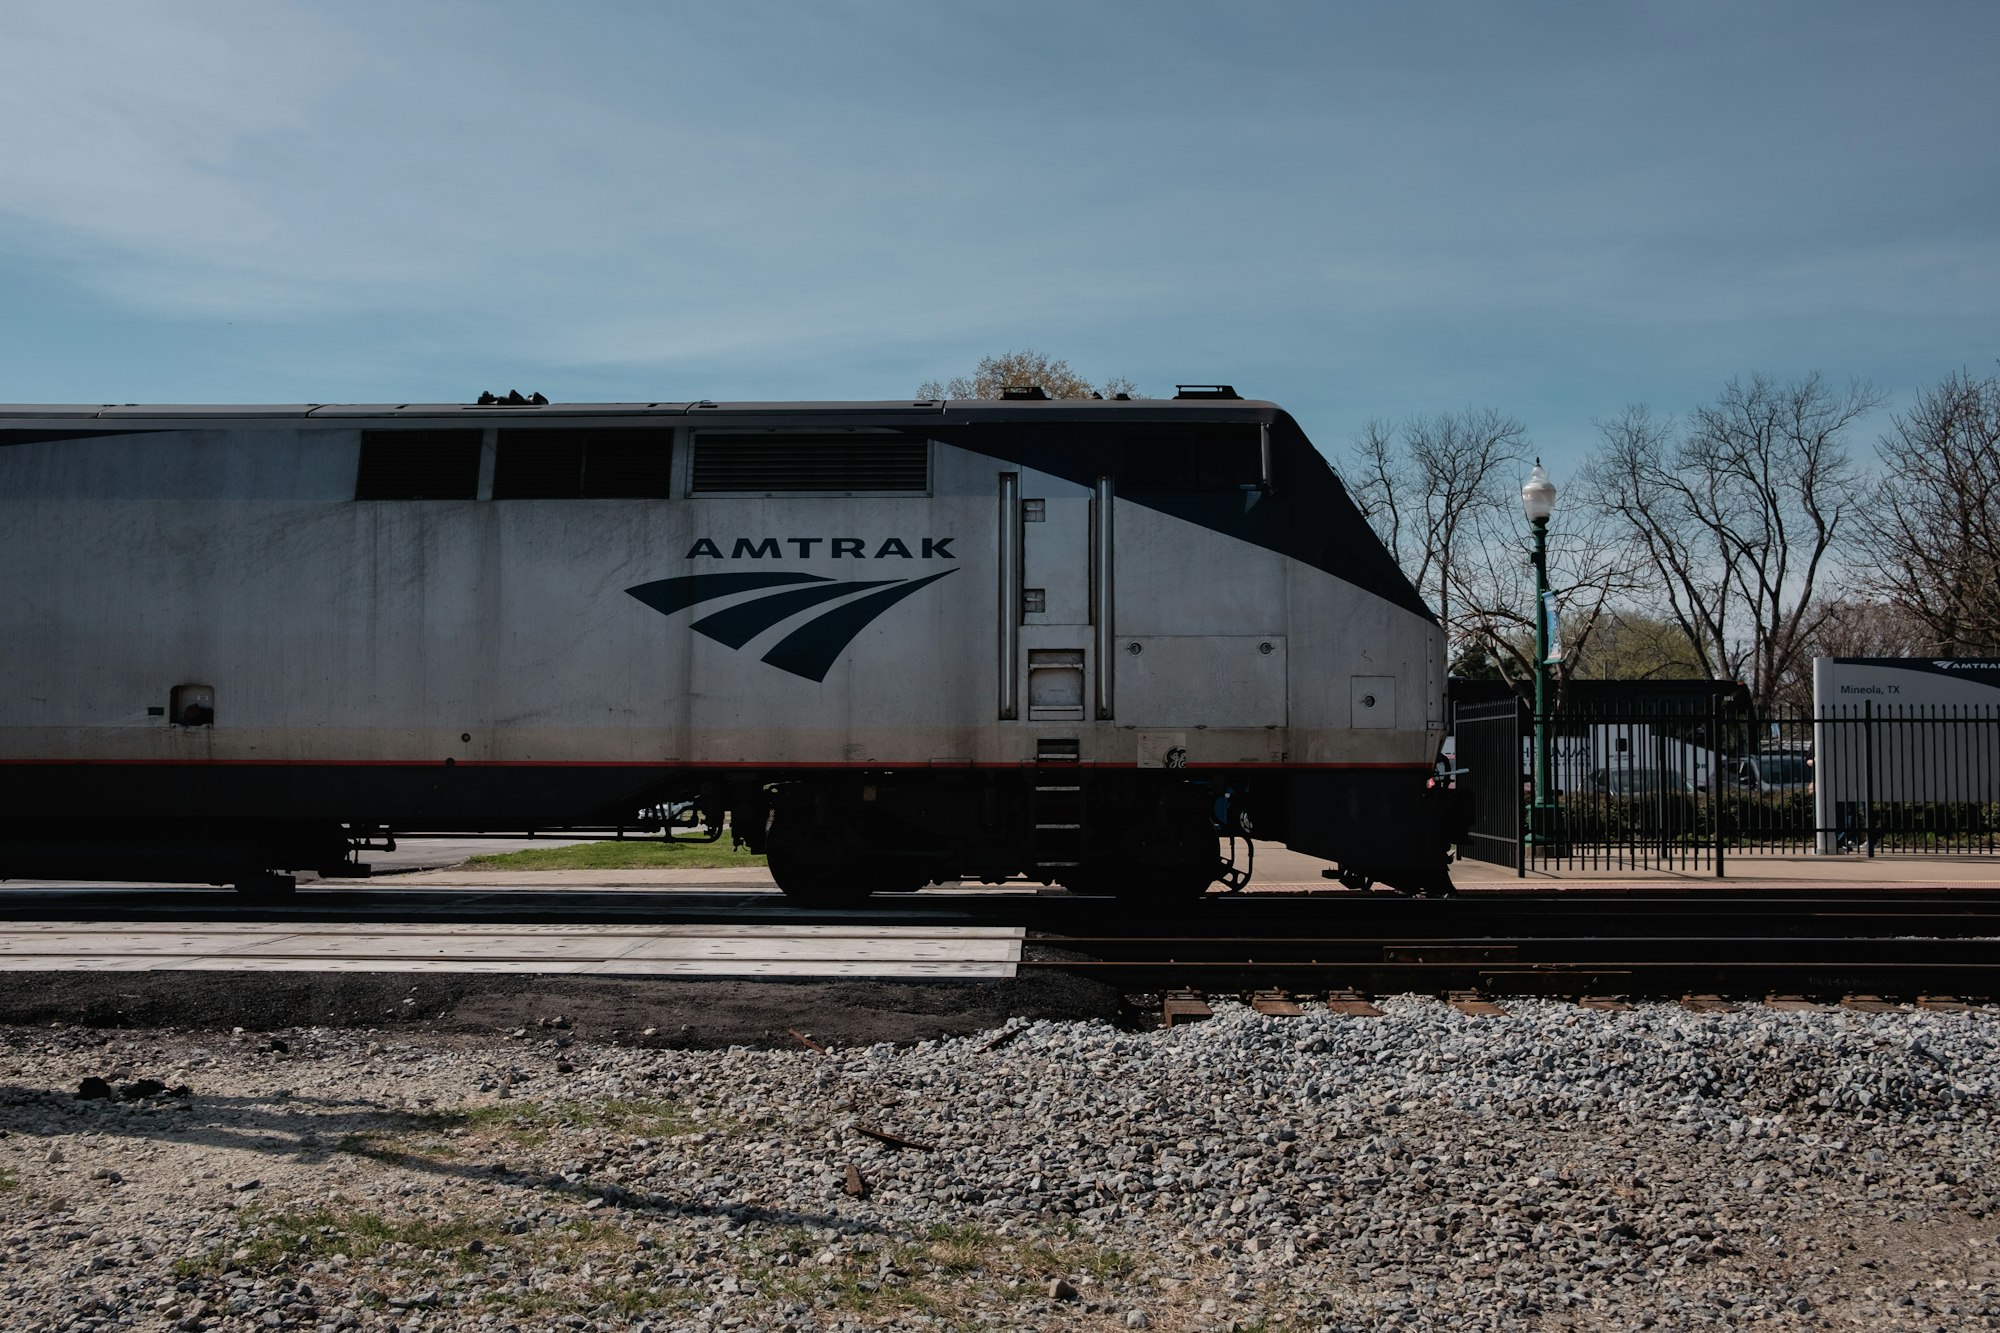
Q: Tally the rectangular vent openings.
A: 3